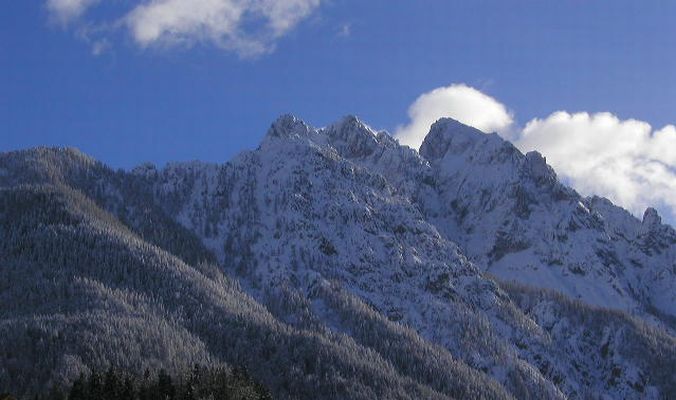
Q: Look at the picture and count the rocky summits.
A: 3